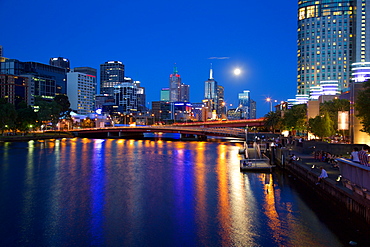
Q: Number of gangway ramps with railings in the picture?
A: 1